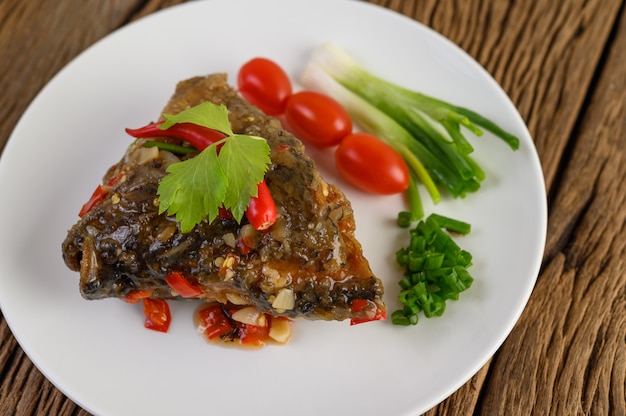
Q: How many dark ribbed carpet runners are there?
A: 0